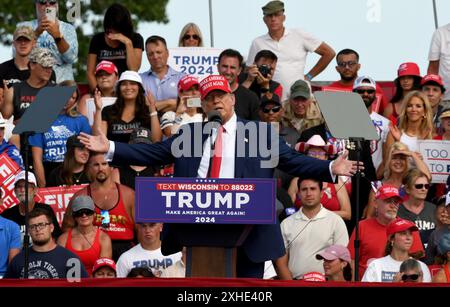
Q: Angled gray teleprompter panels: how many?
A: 2